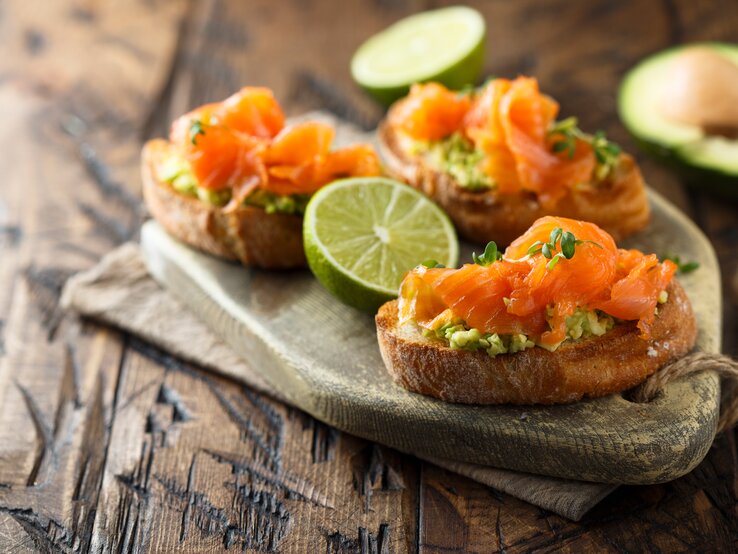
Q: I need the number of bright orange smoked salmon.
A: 3